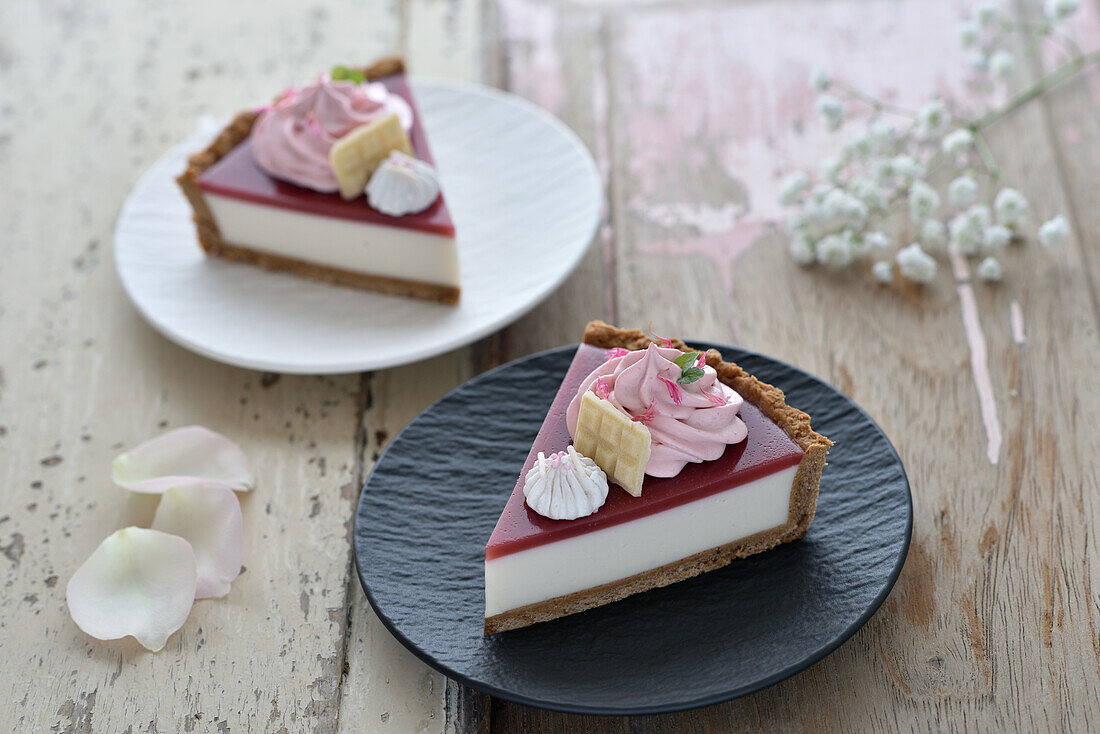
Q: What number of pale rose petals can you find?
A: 3